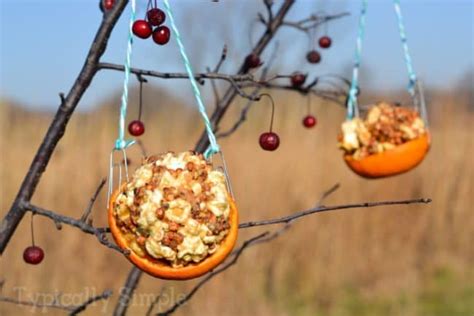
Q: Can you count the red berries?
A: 12